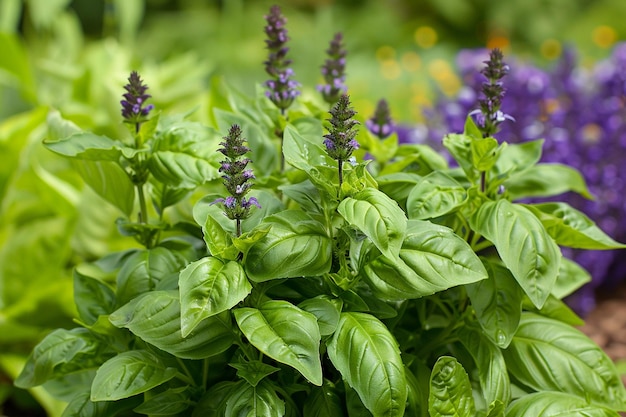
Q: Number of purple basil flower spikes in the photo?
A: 7